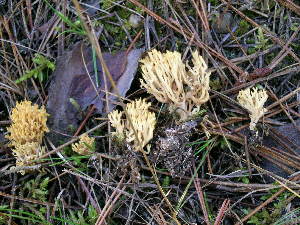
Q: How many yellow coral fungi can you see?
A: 5